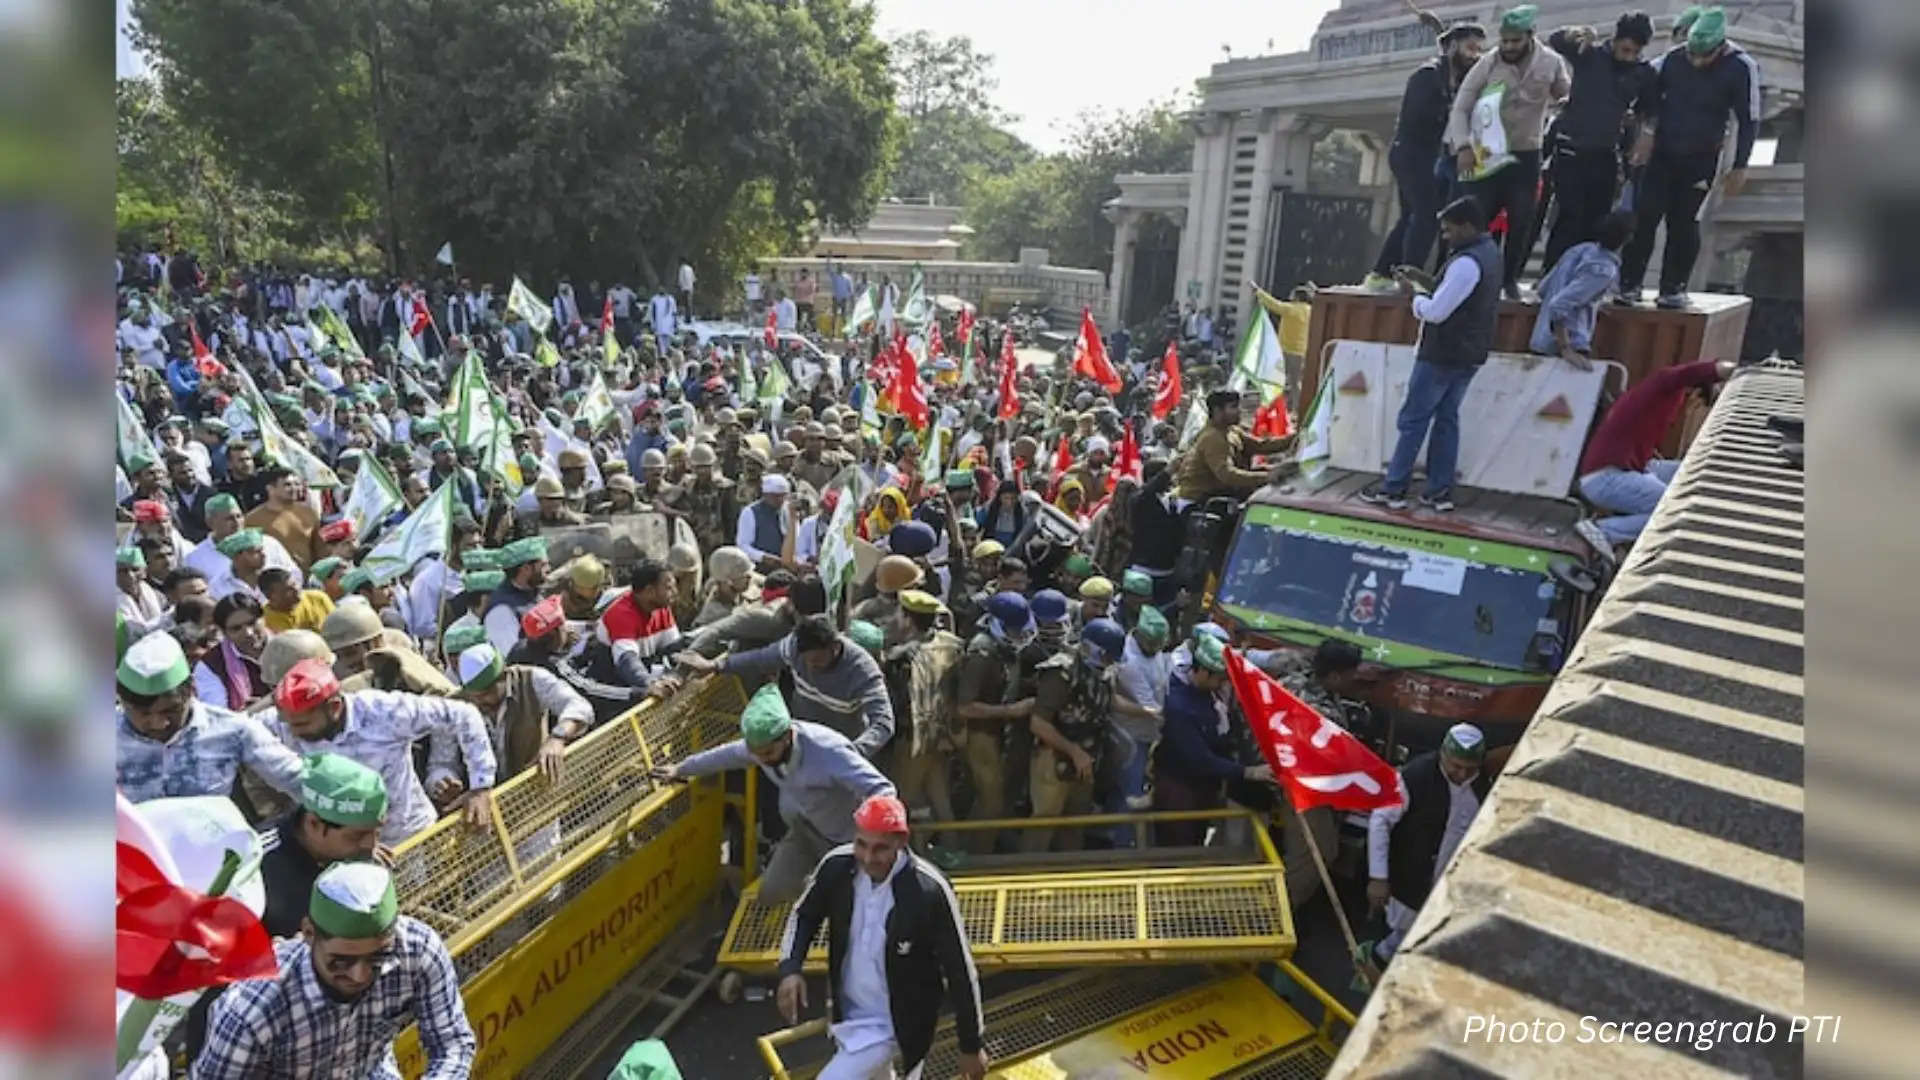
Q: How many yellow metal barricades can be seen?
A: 3